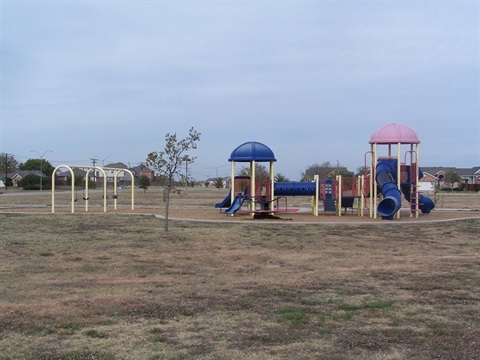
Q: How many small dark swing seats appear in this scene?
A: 4